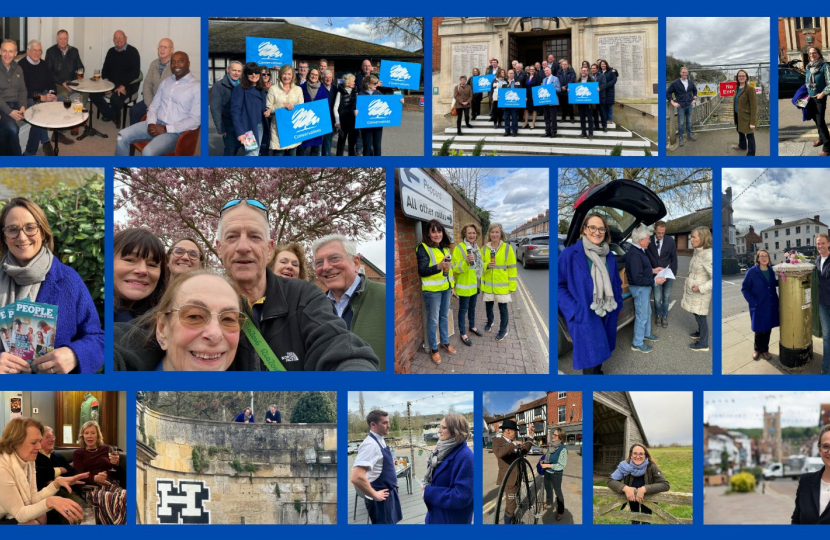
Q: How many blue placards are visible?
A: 8